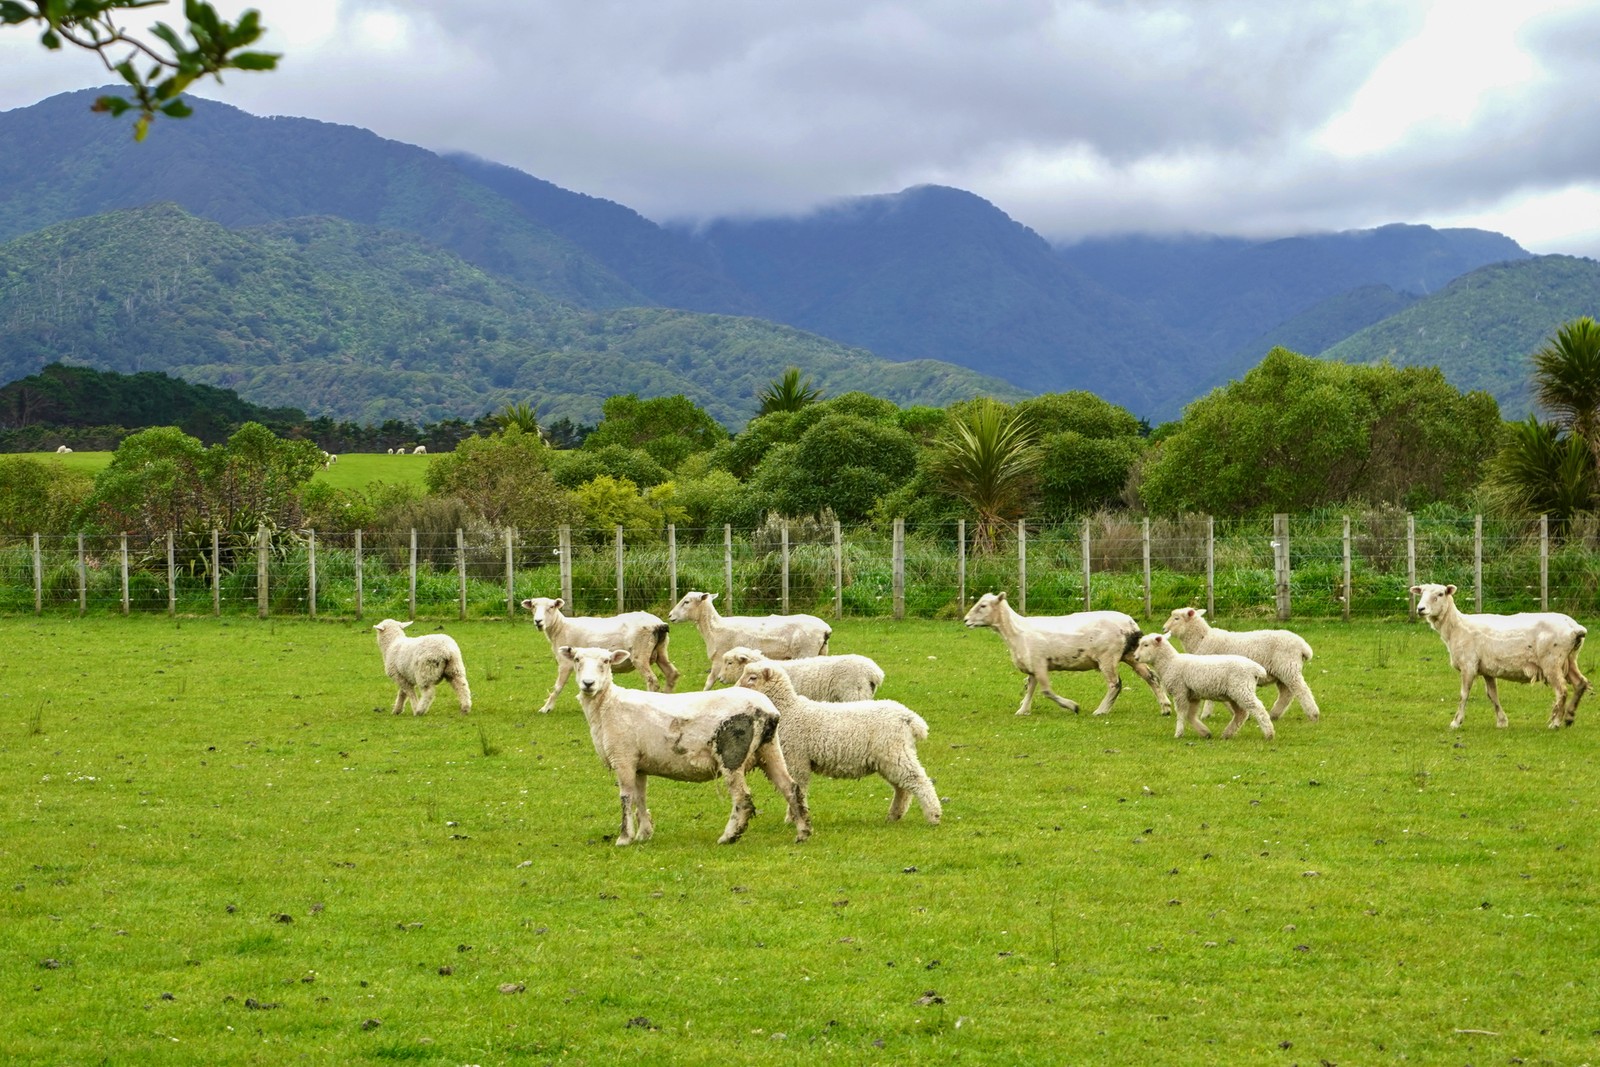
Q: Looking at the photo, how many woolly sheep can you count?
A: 5